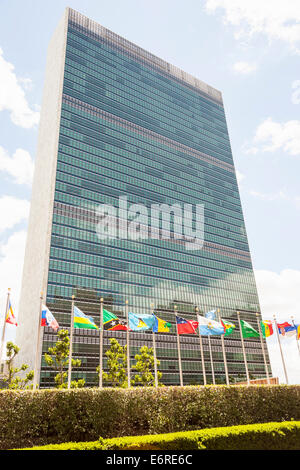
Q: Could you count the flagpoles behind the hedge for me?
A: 14